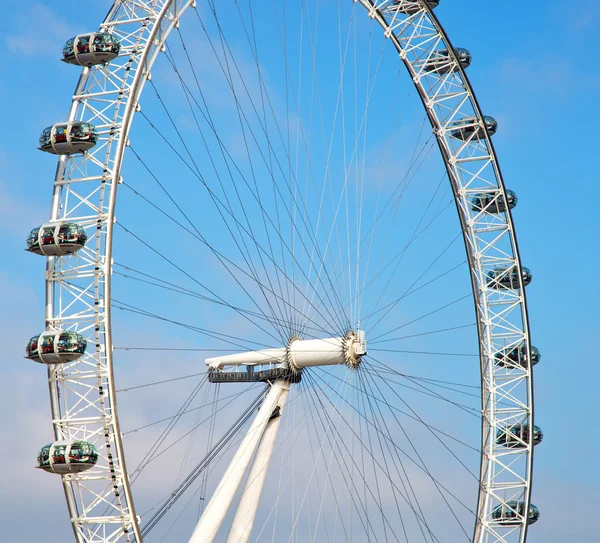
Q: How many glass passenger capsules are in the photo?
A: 13